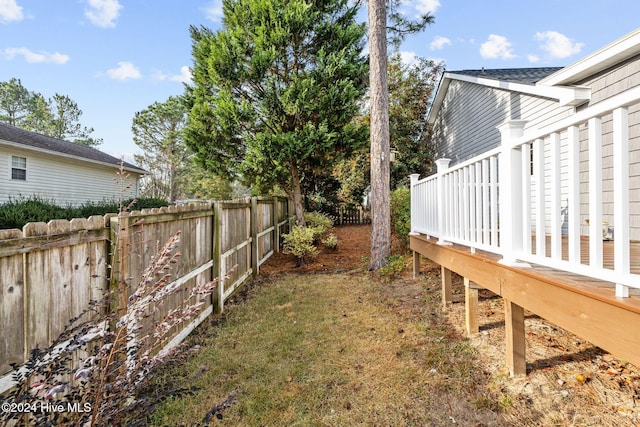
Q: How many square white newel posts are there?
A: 3